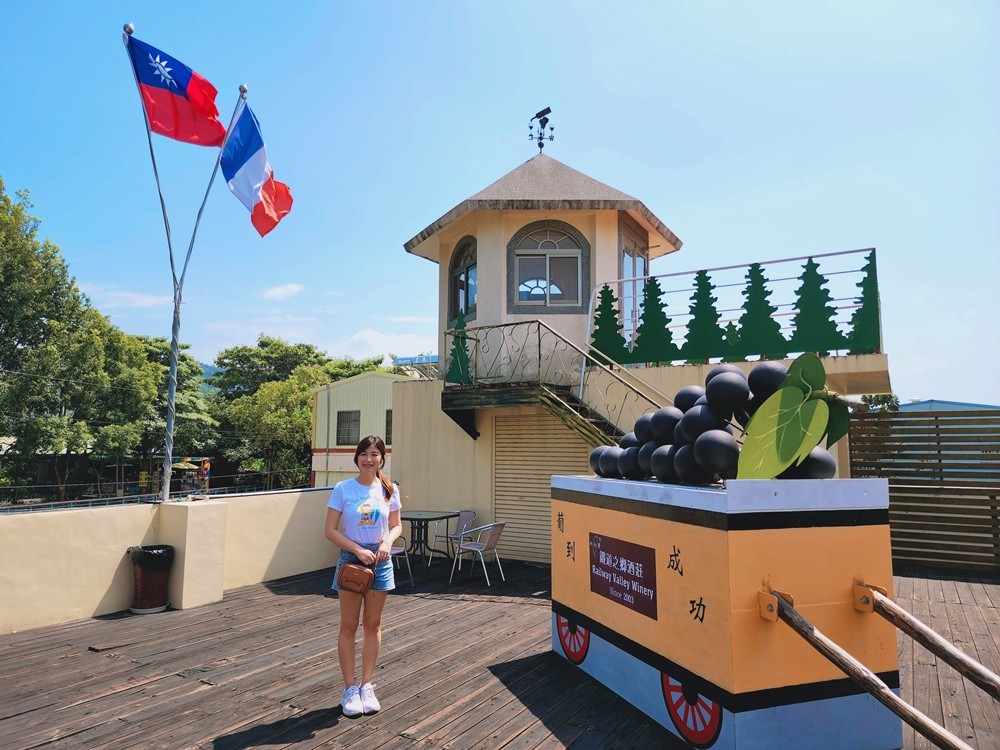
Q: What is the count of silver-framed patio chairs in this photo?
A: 3